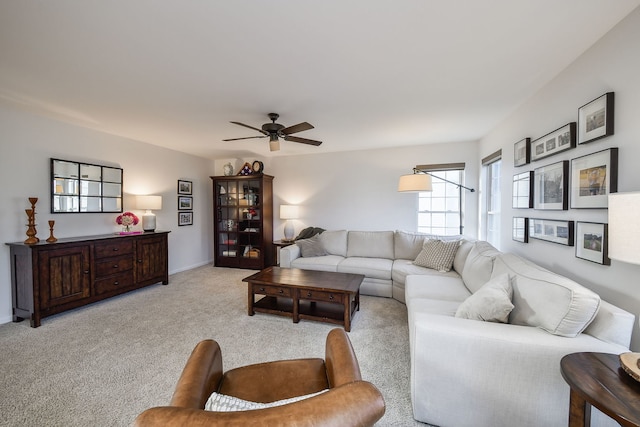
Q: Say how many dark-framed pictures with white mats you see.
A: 12